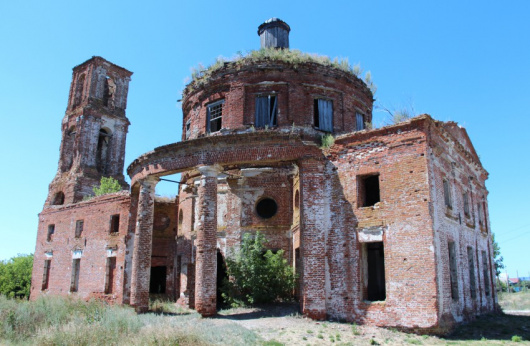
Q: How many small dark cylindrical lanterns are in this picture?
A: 1